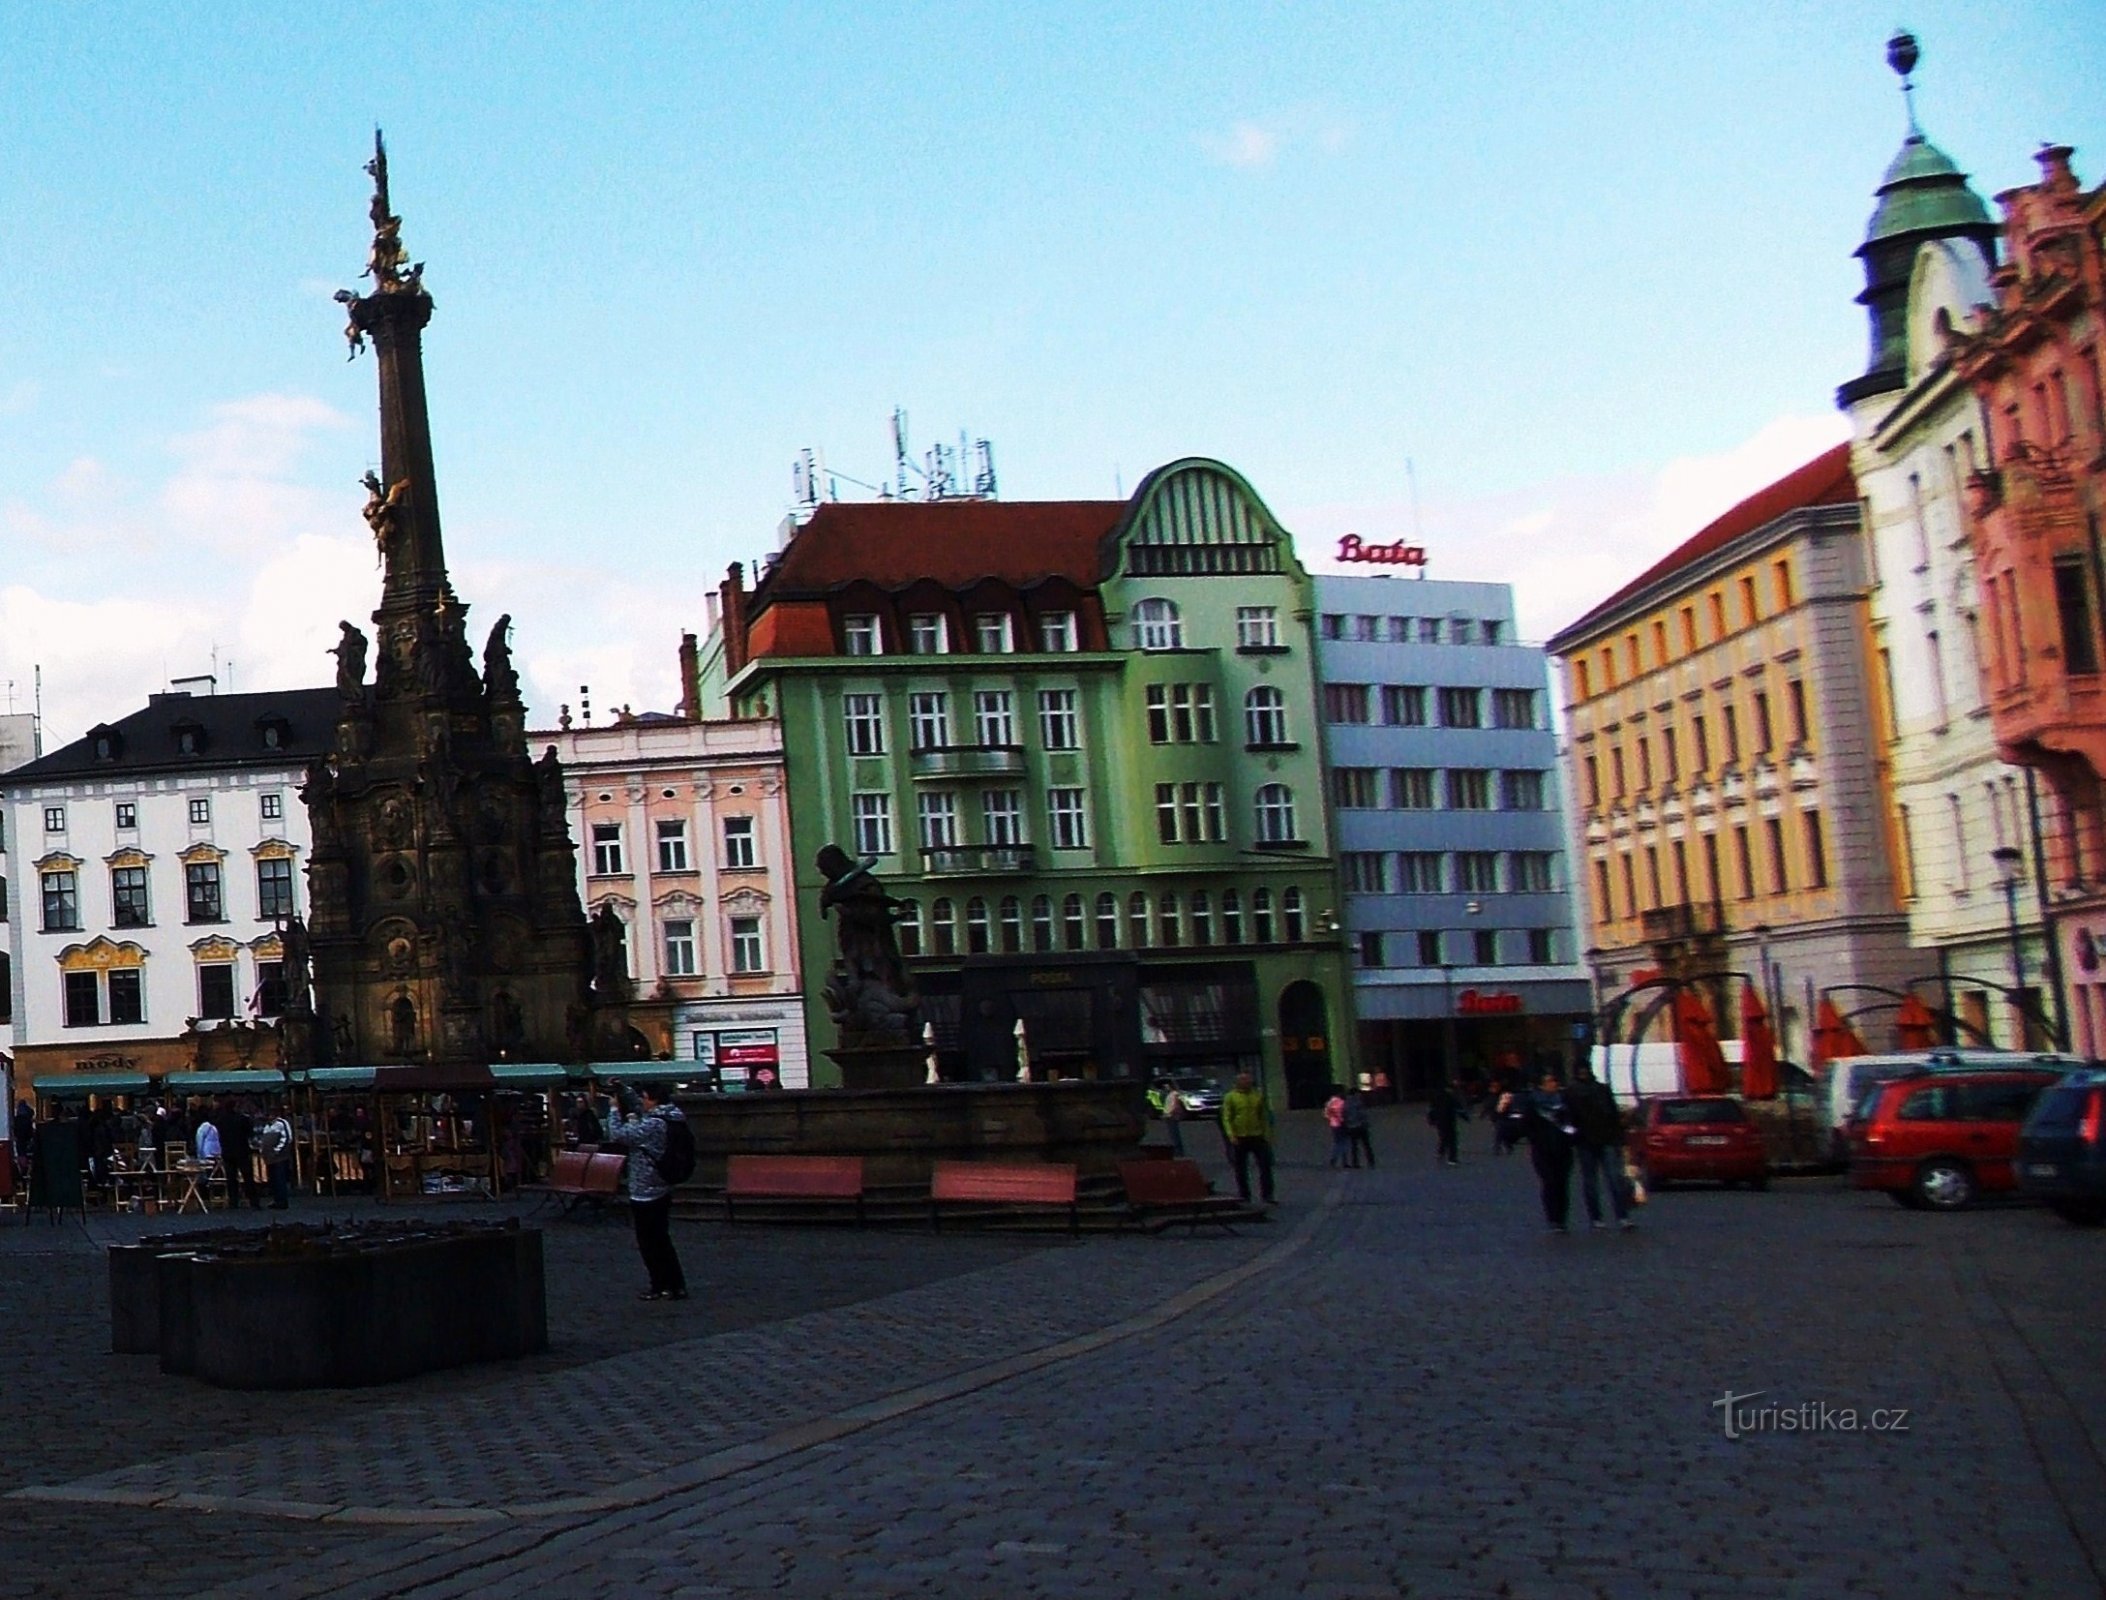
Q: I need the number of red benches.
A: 4